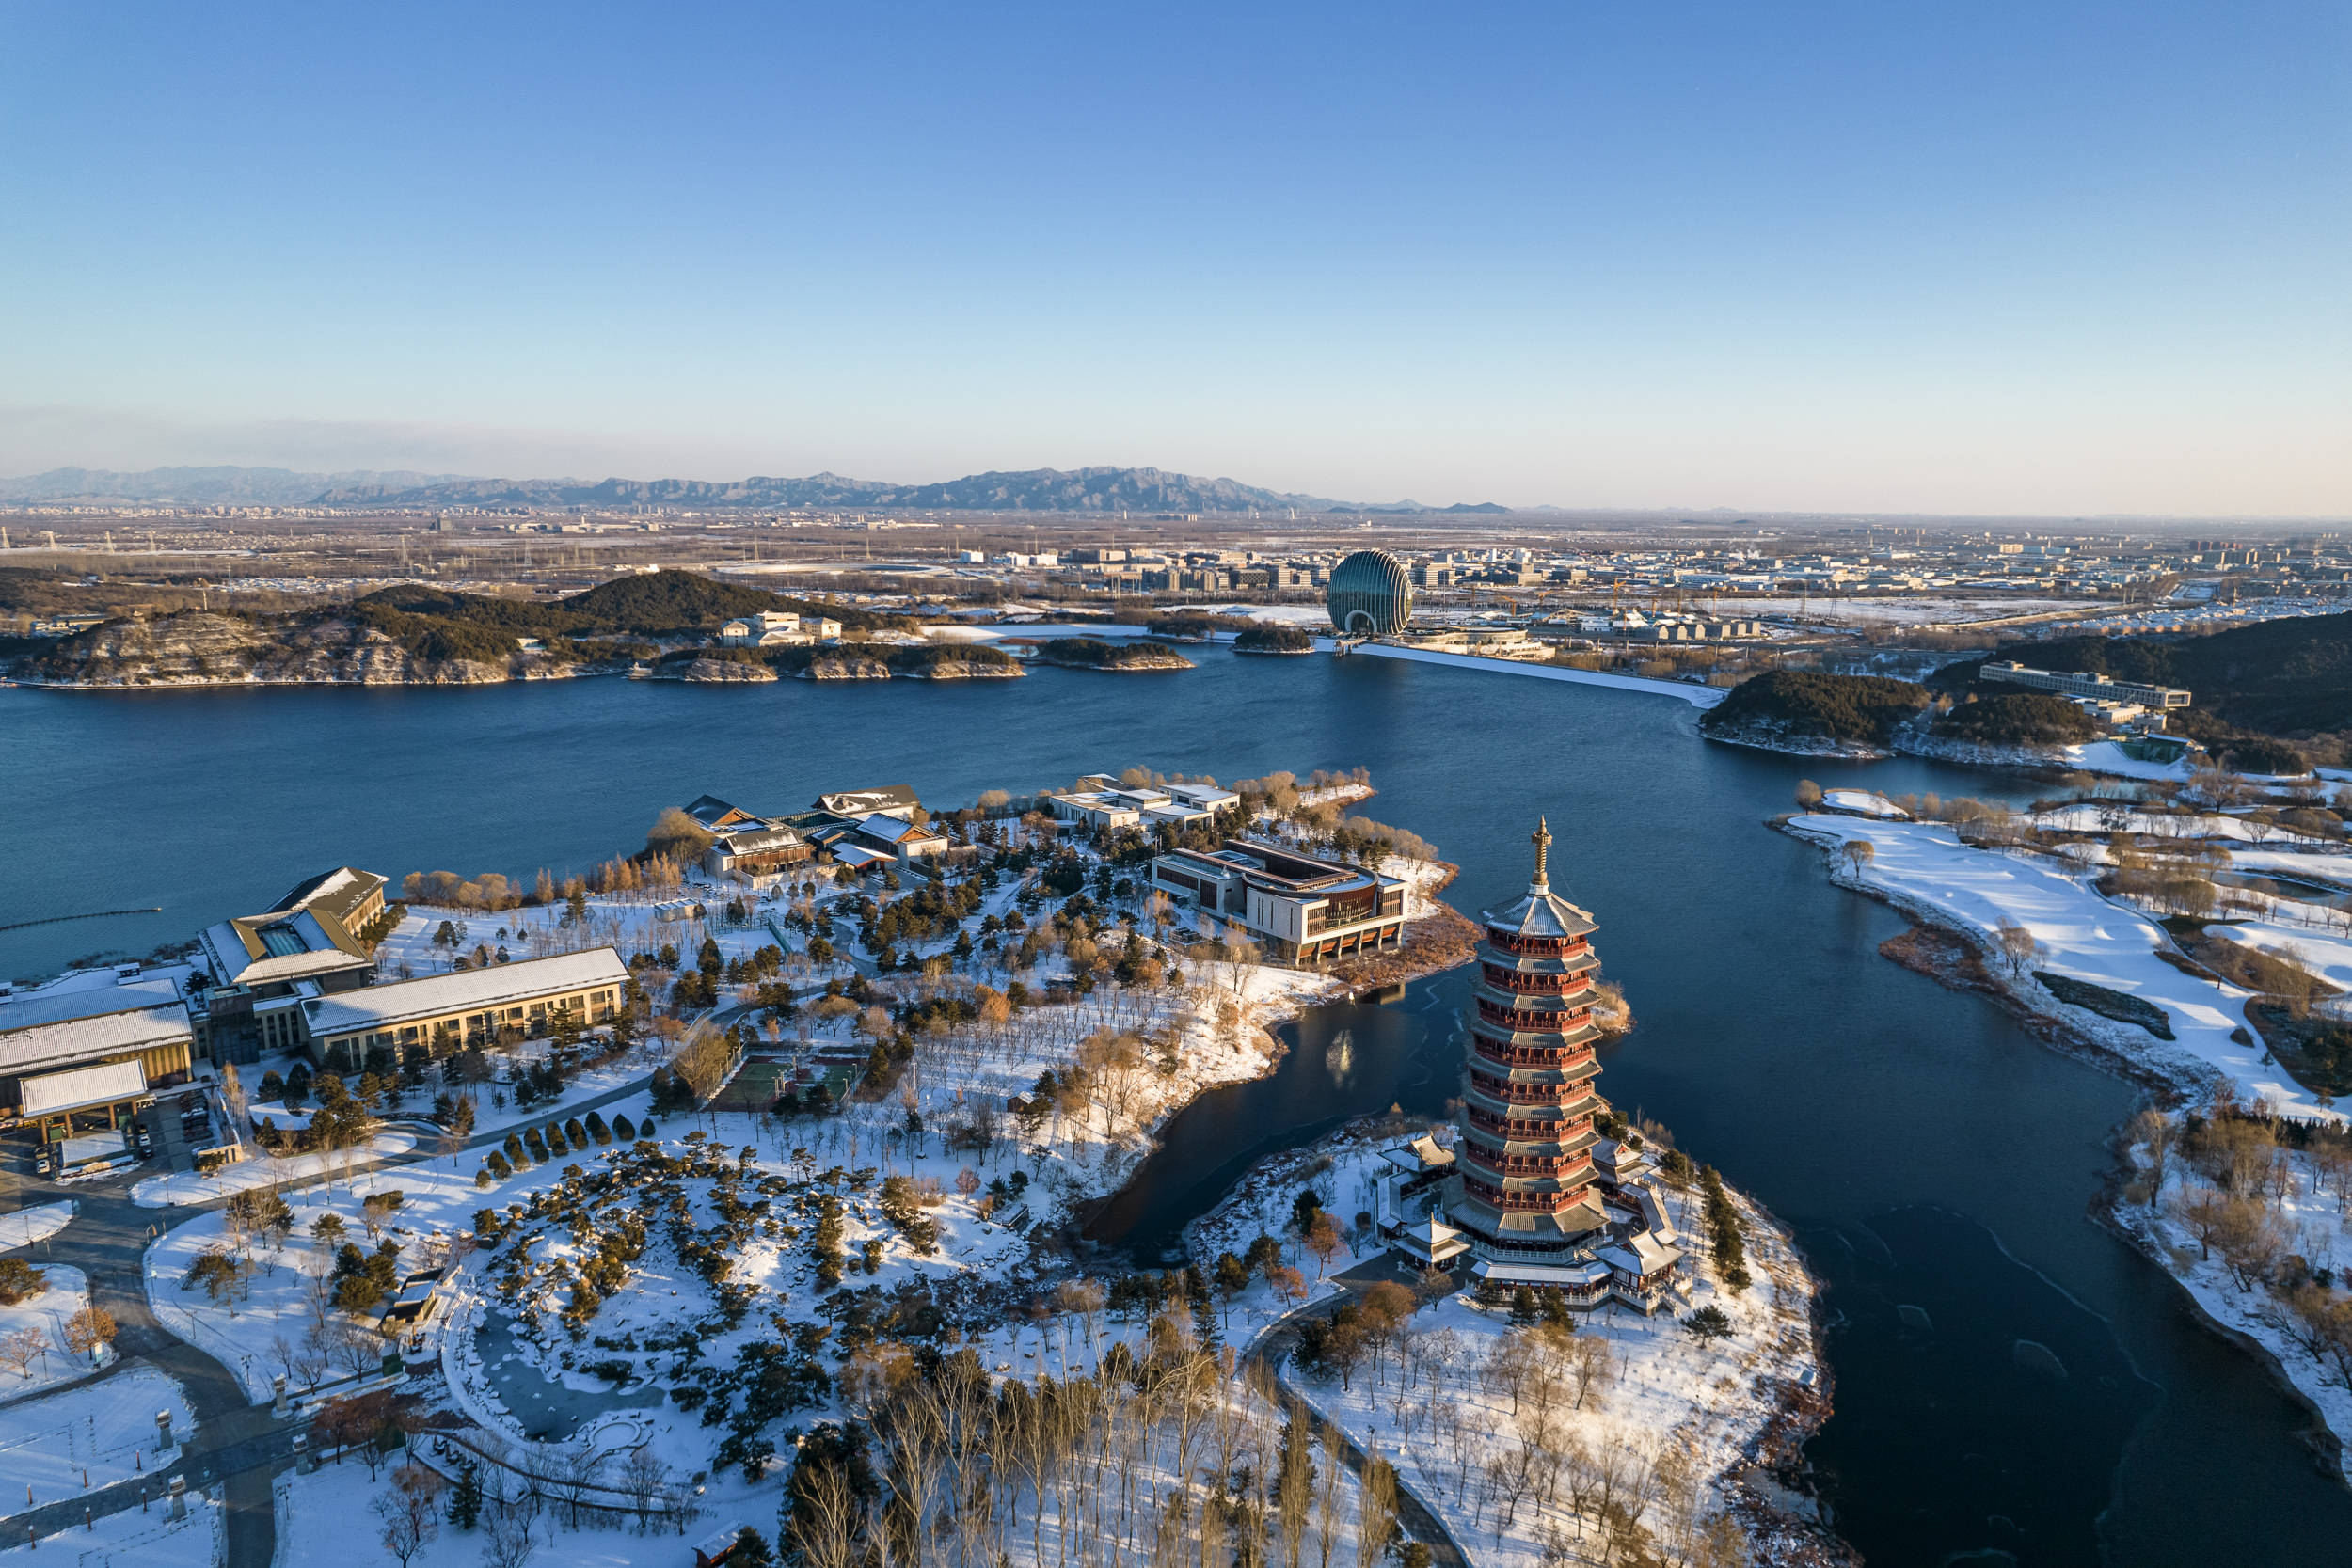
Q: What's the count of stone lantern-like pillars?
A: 4